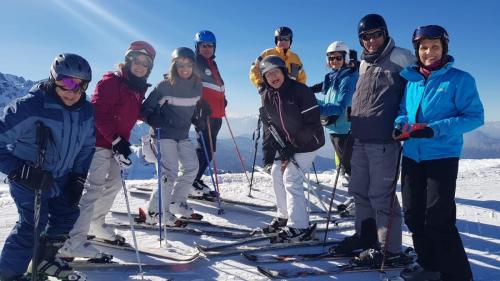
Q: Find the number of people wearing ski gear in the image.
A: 9